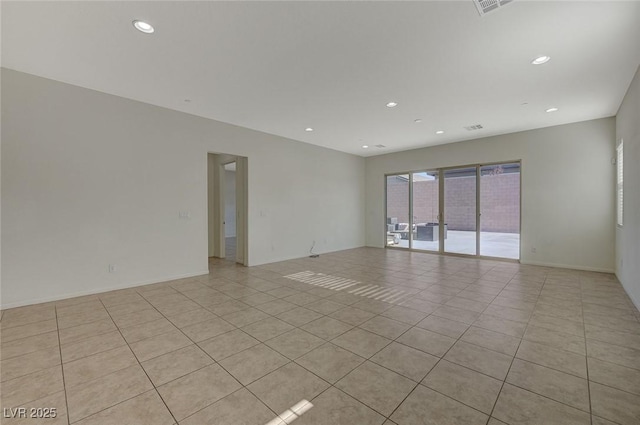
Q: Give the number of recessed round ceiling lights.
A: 7